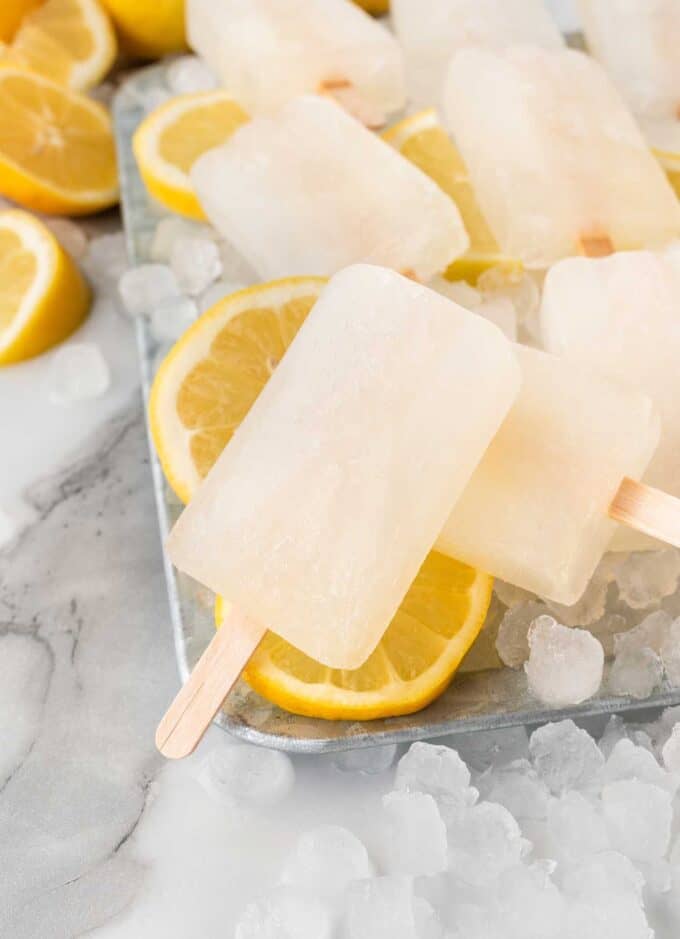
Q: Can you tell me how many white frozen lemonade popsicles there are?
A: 8